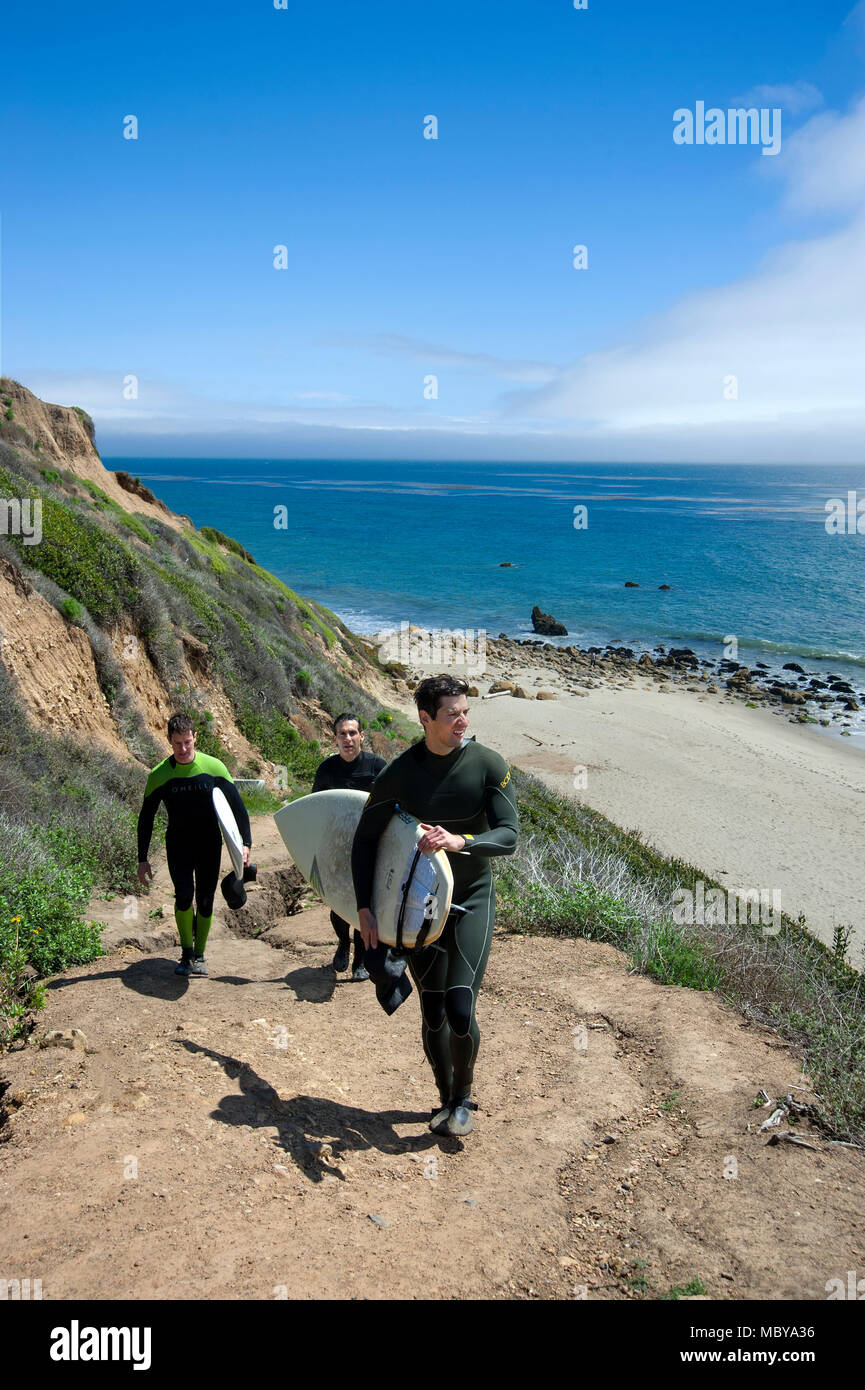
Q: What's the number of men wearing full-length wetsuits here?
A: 3